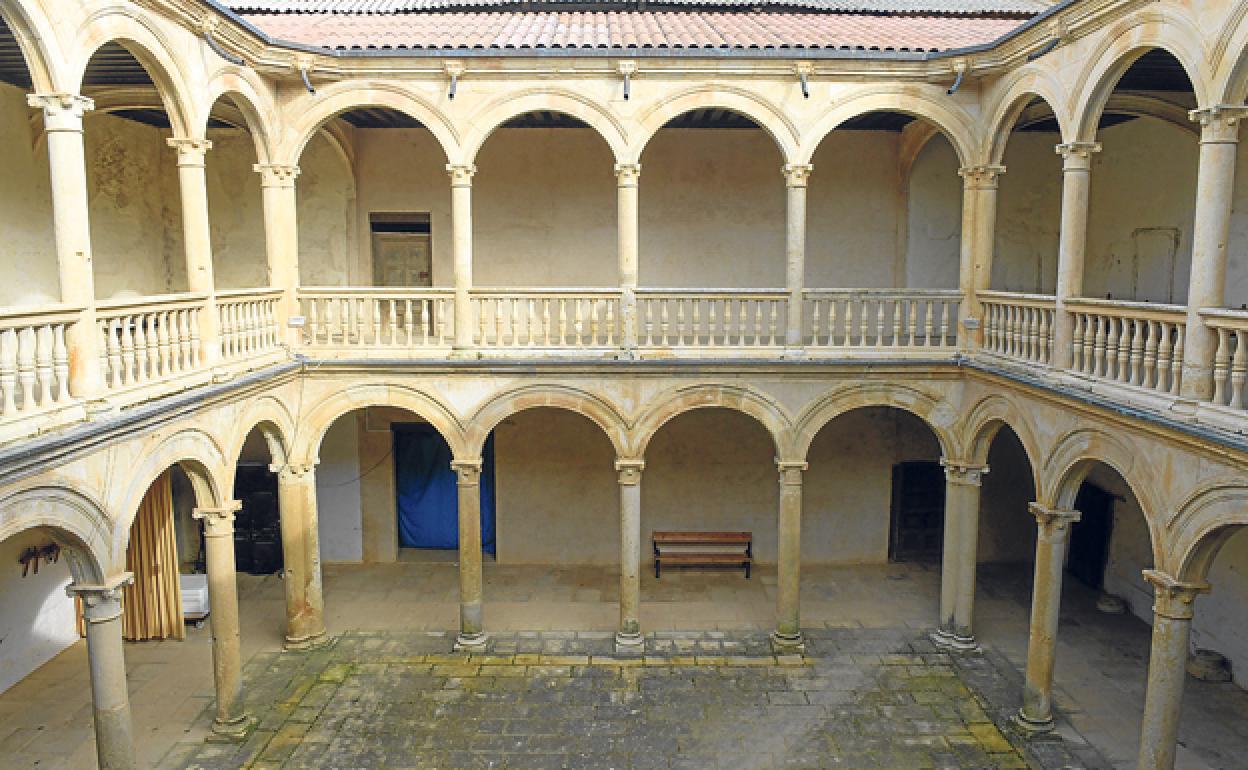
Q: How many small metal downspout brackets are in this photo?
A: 7